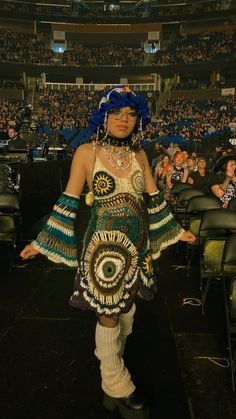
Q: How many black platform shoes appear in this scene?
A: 1